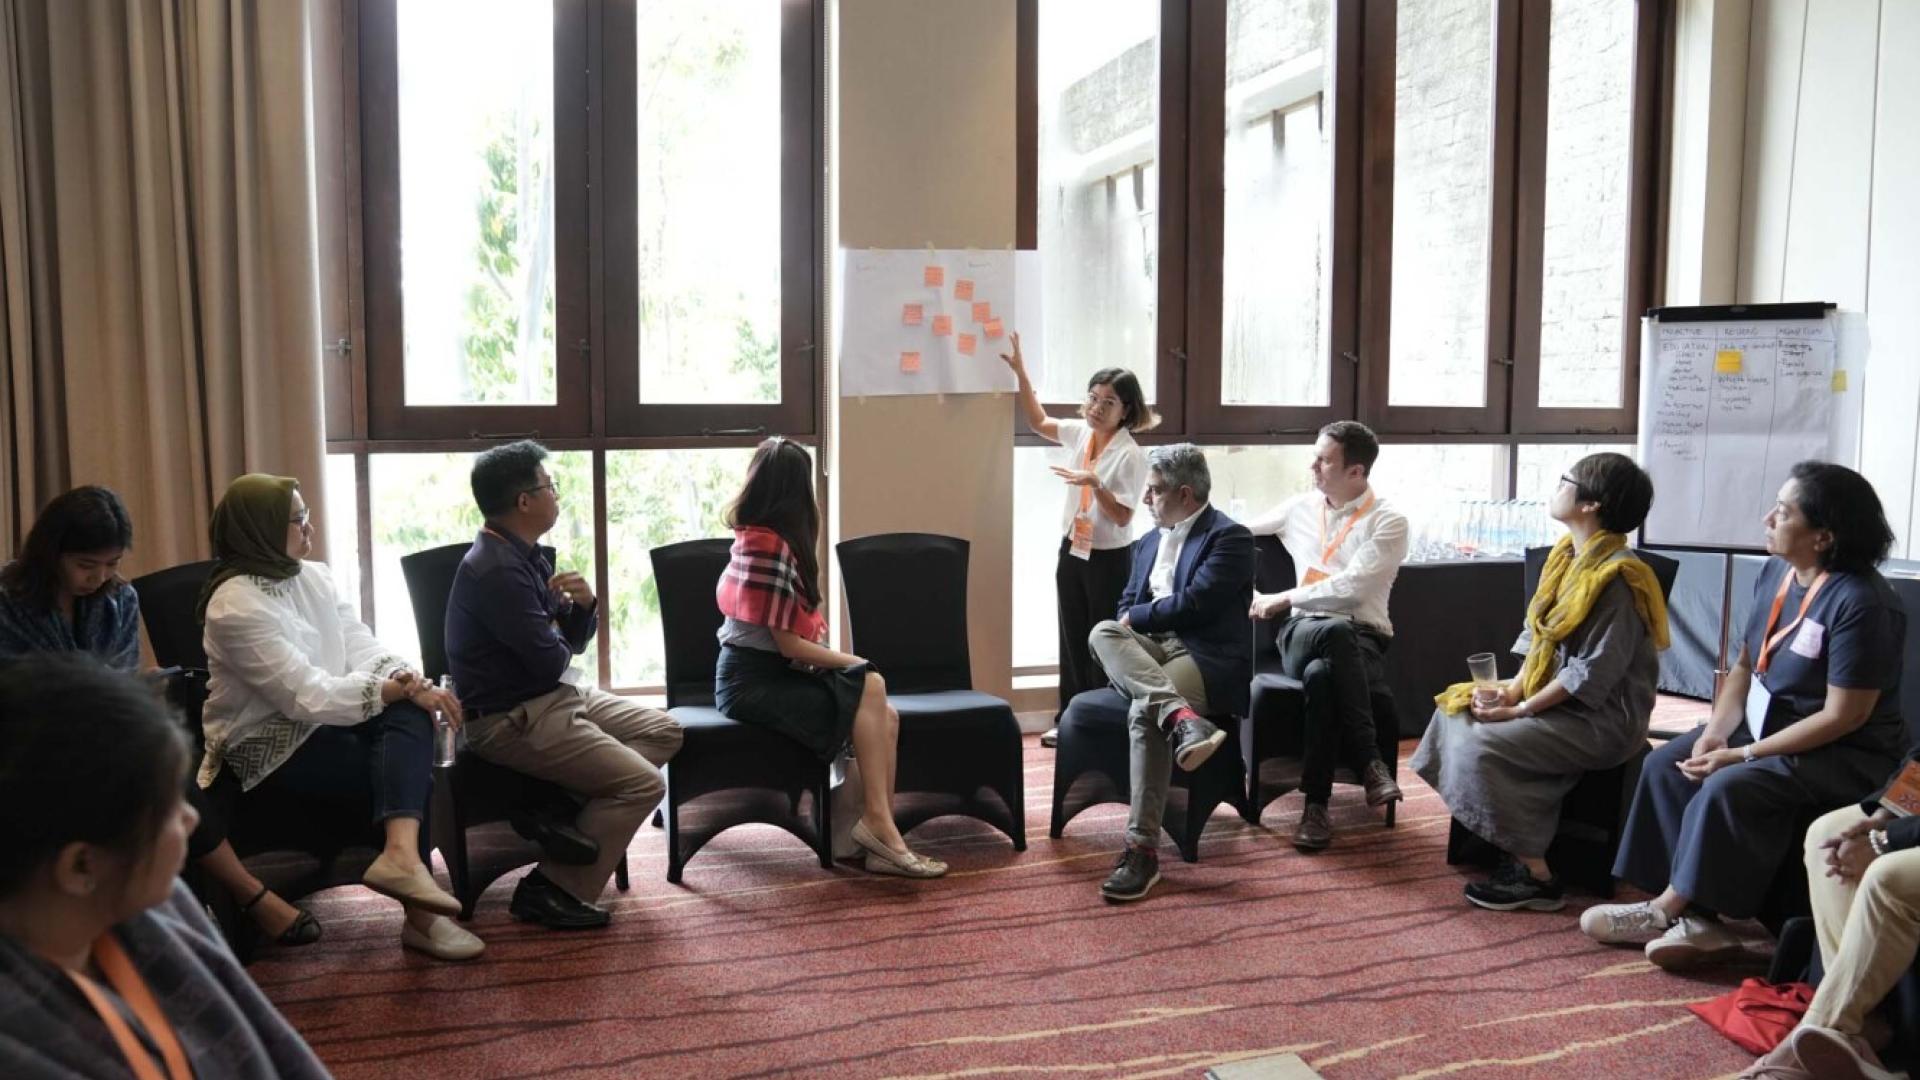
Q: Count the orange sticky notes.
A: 8